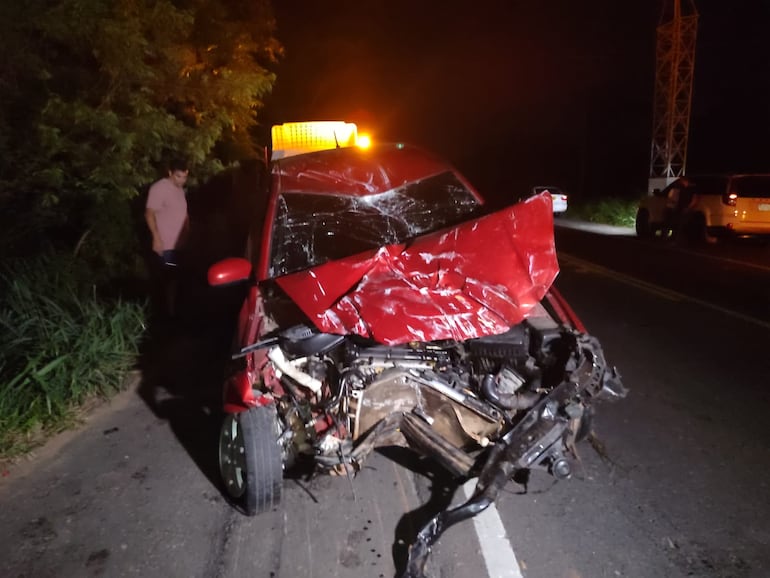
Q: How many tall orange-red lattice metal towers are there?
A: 1